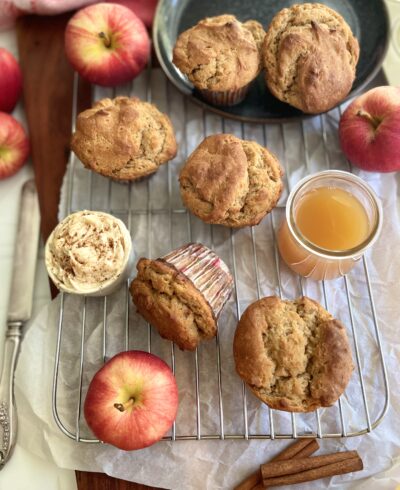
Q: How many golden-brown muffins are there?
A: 6